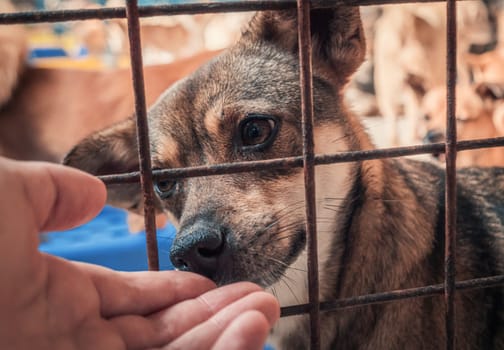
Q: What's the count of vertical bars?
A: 3